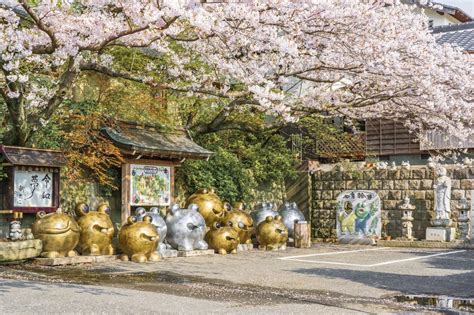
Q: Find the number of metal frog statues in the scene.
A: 11